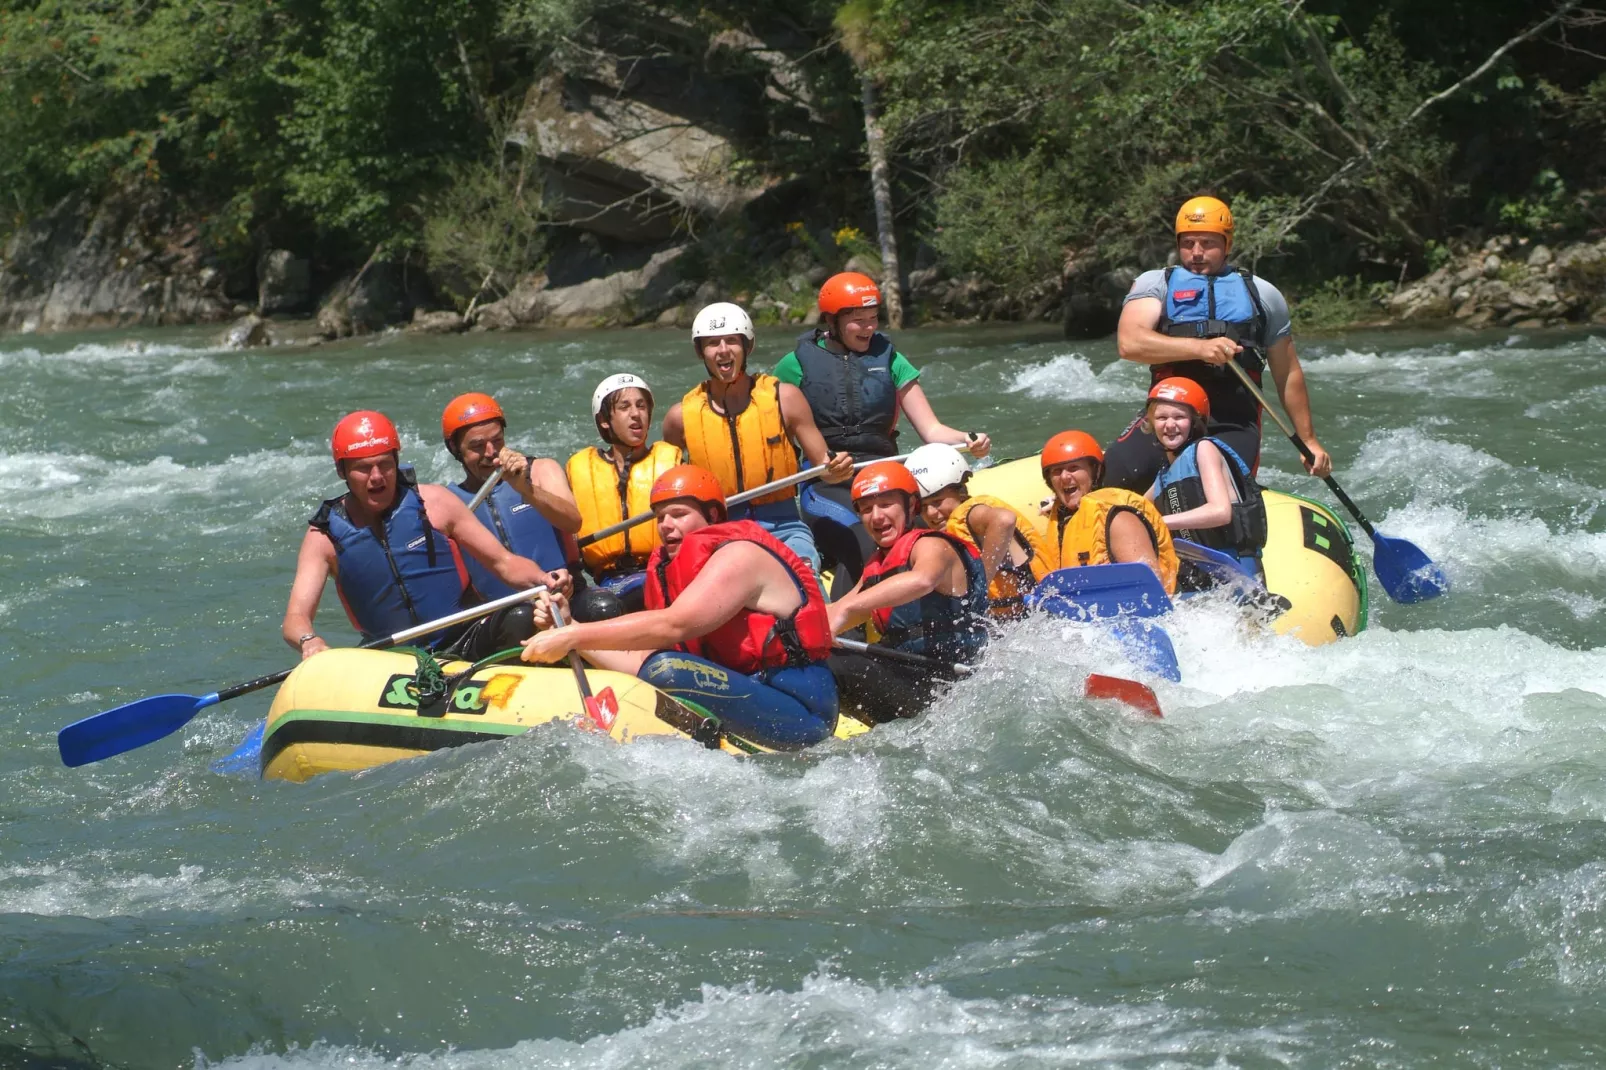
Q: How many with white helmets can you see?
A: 3